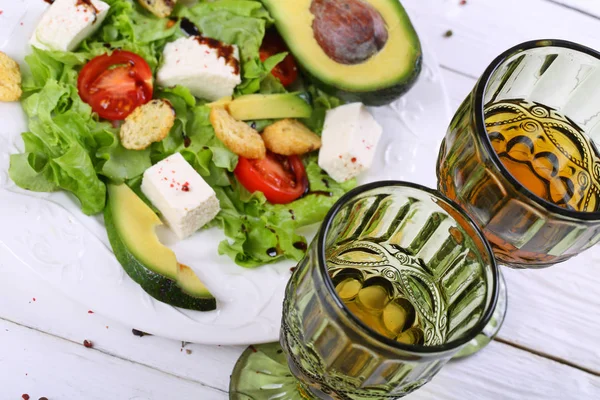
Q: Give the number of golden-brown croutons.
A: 5